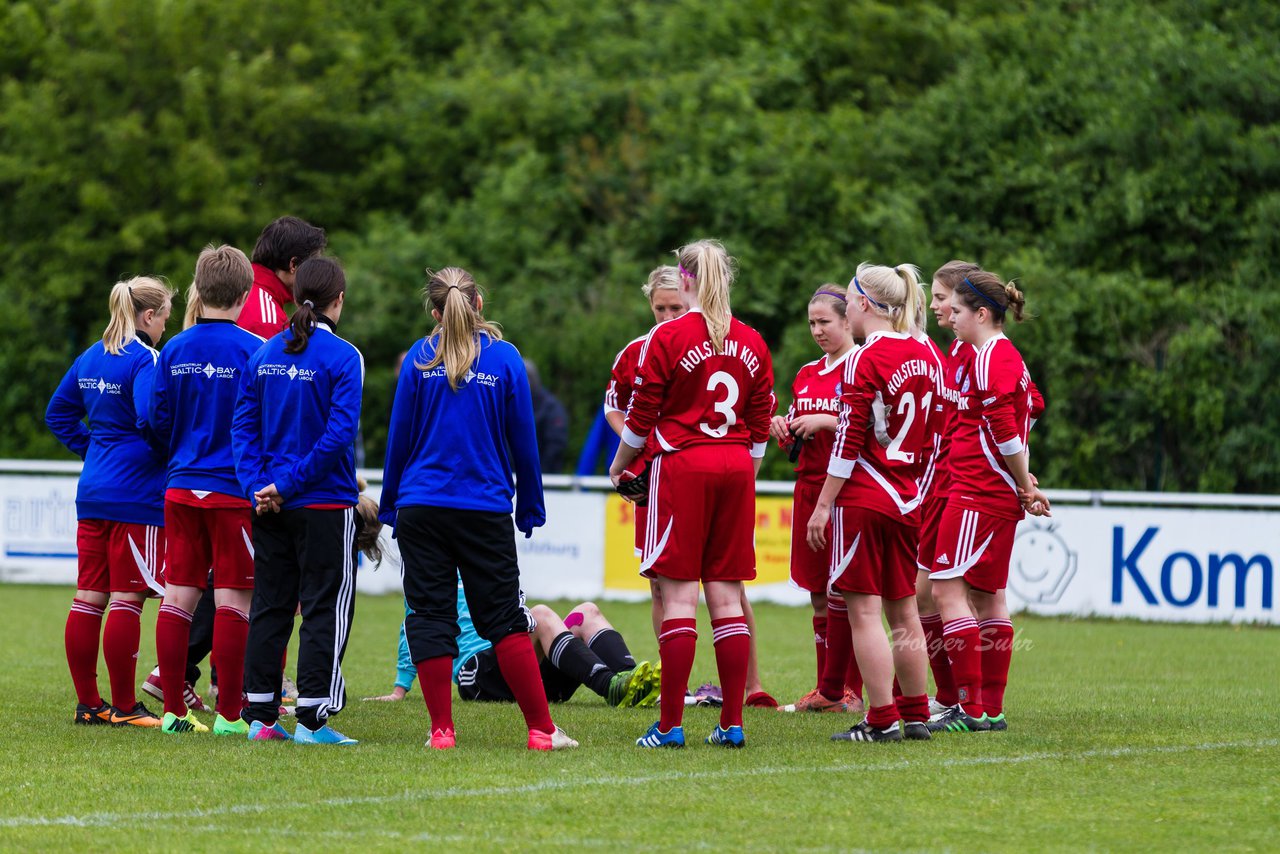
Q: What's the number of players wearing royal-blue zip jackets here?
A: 4